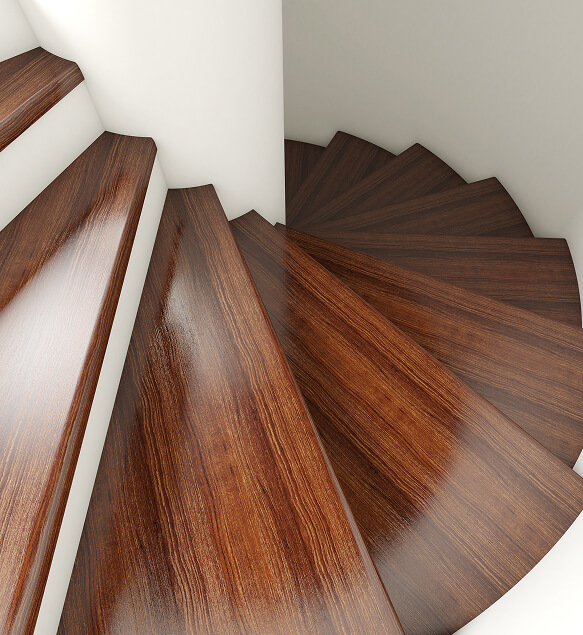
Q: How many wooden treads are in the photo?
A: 10